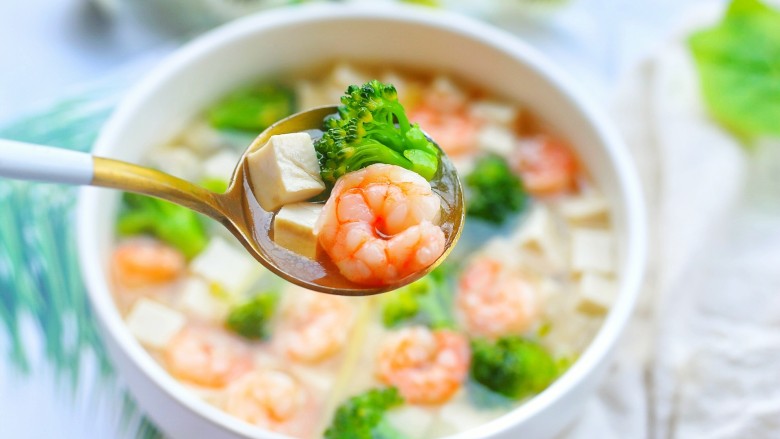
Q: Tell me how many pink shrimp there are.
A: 9